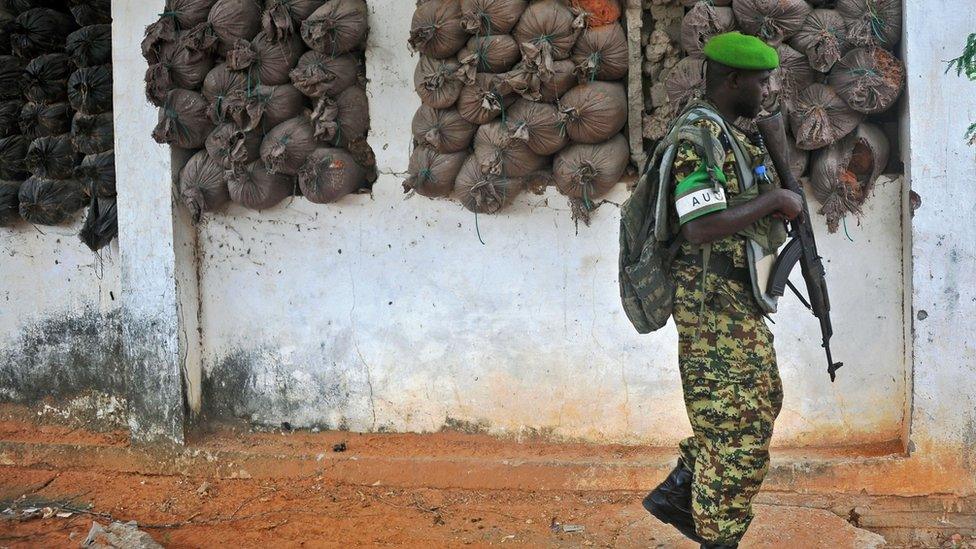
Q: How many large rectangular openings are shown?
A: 4